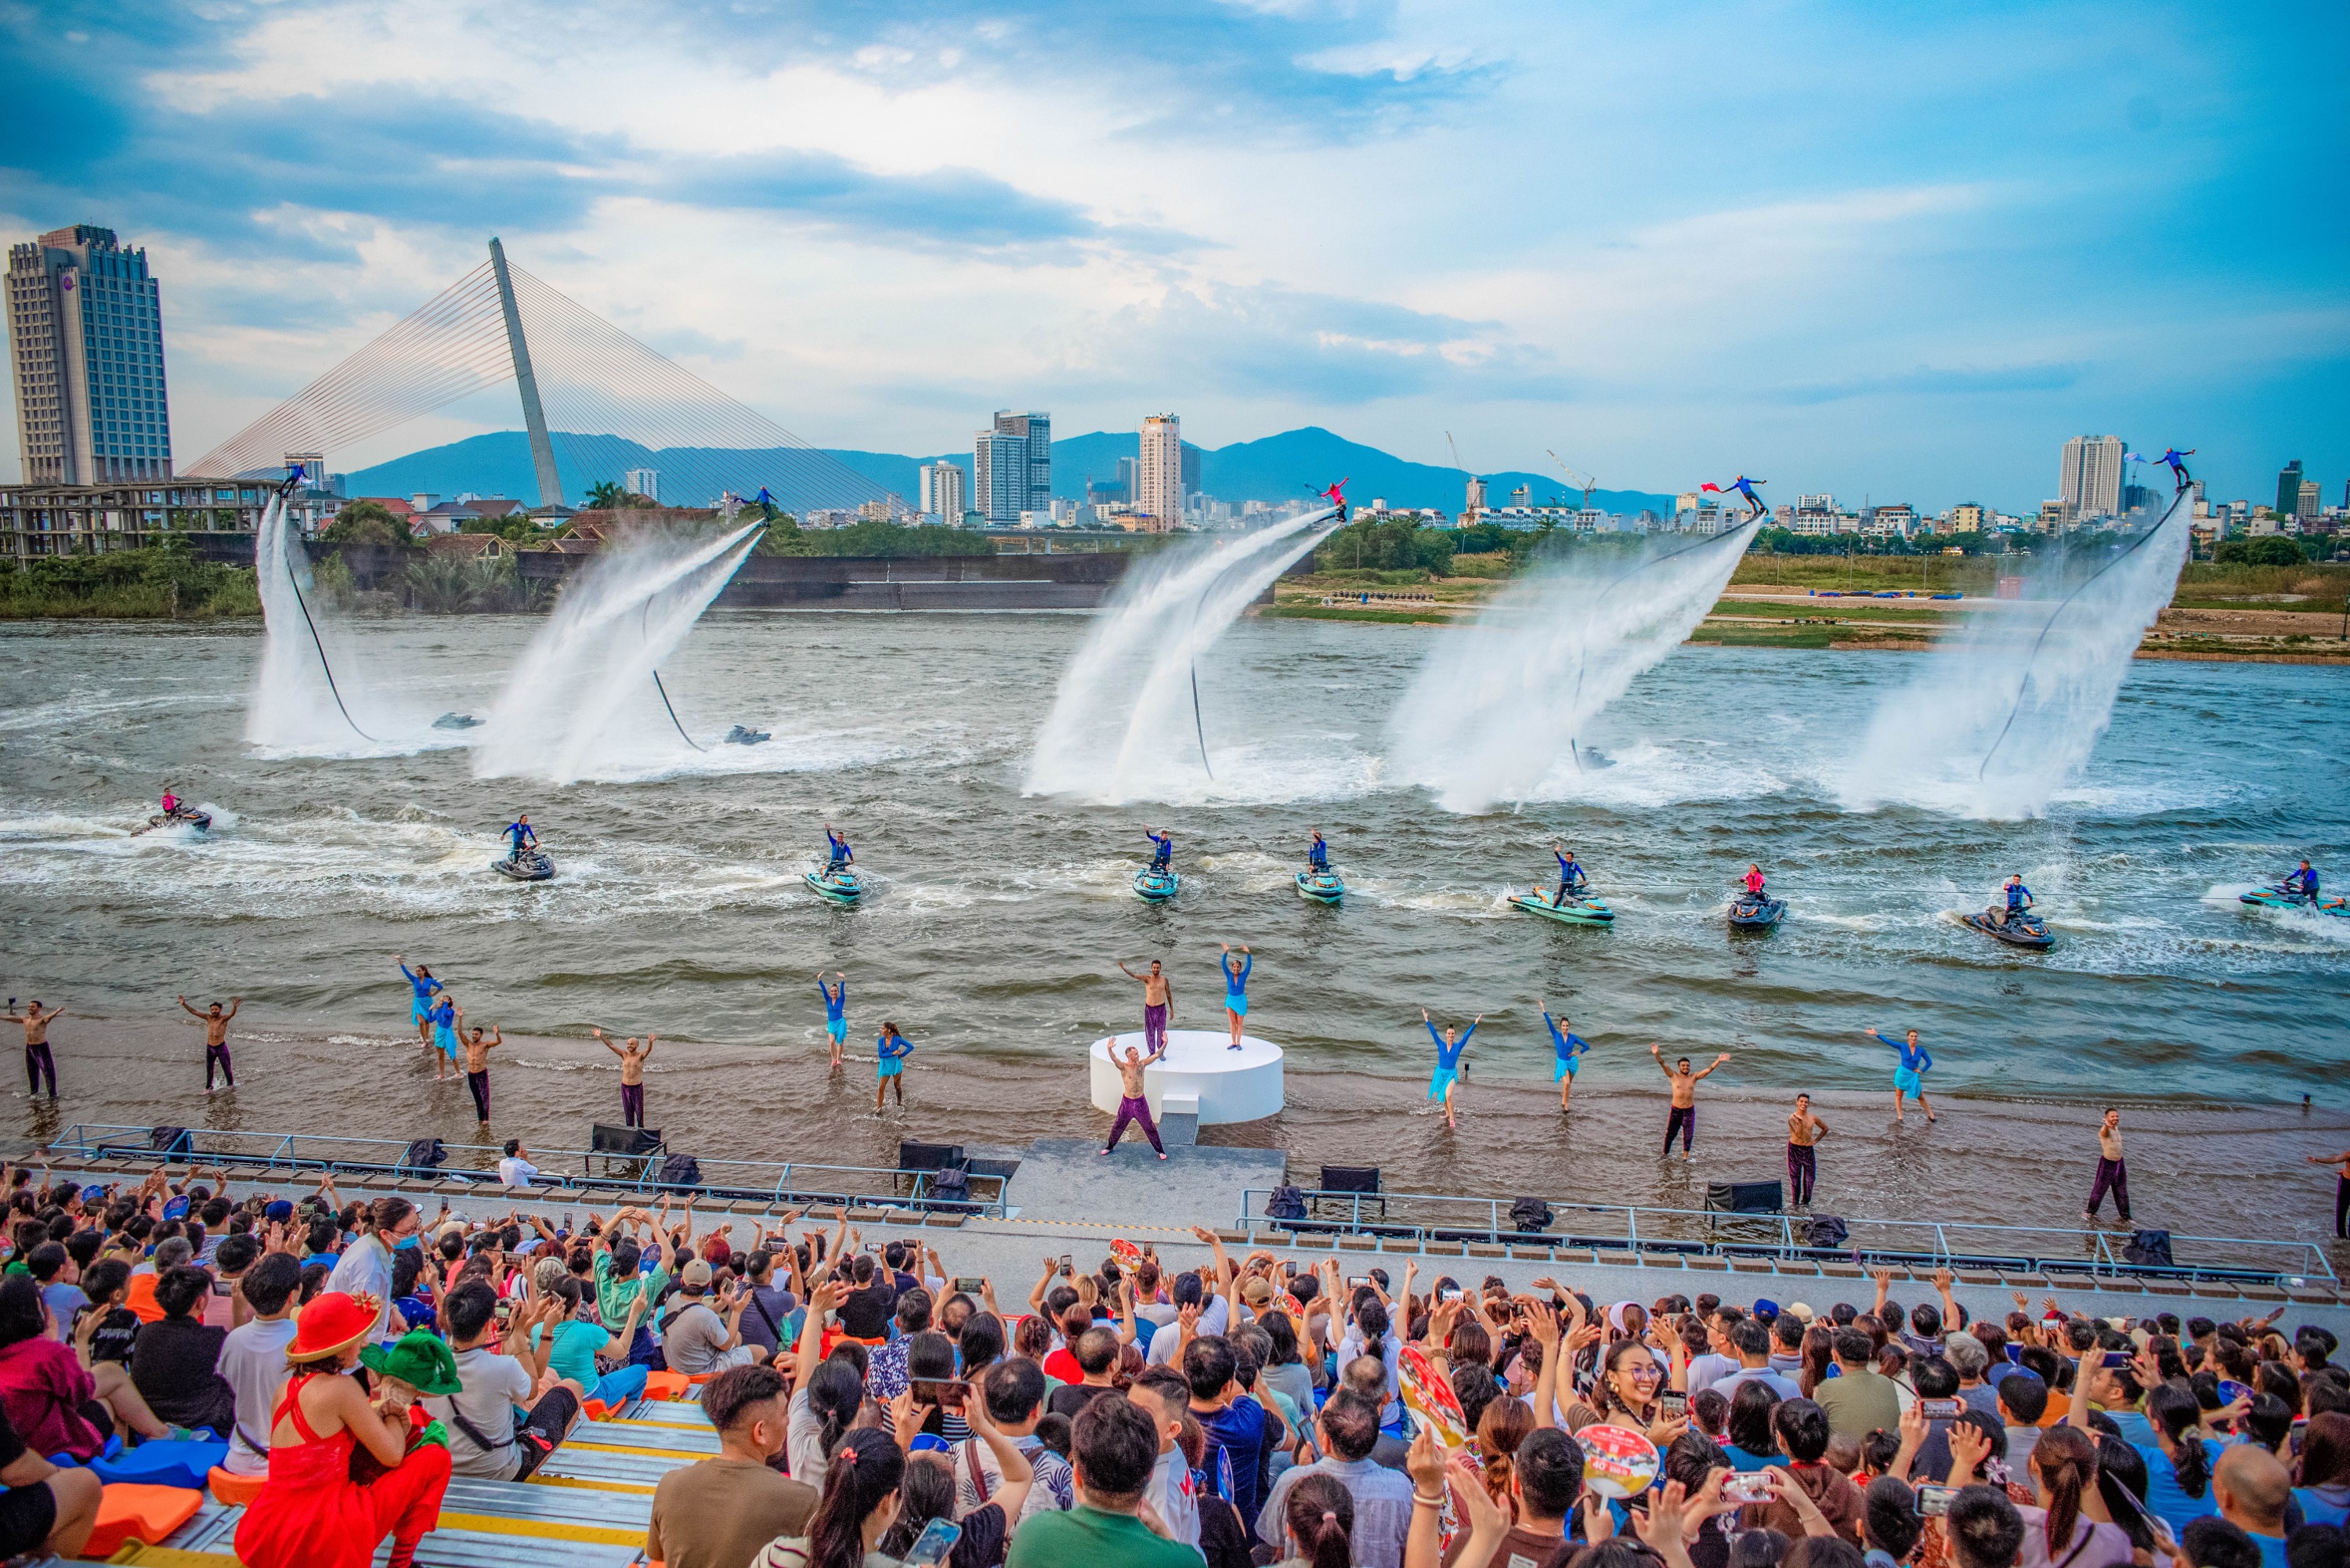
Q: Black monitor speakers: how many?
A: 4